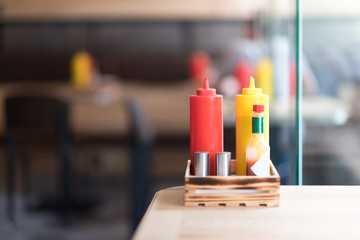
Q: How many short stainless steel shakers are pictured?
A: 2